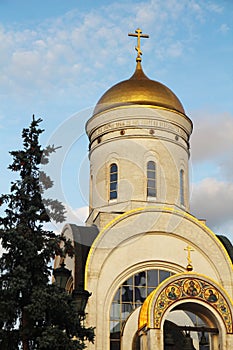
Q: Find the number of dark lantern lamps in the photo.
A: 2